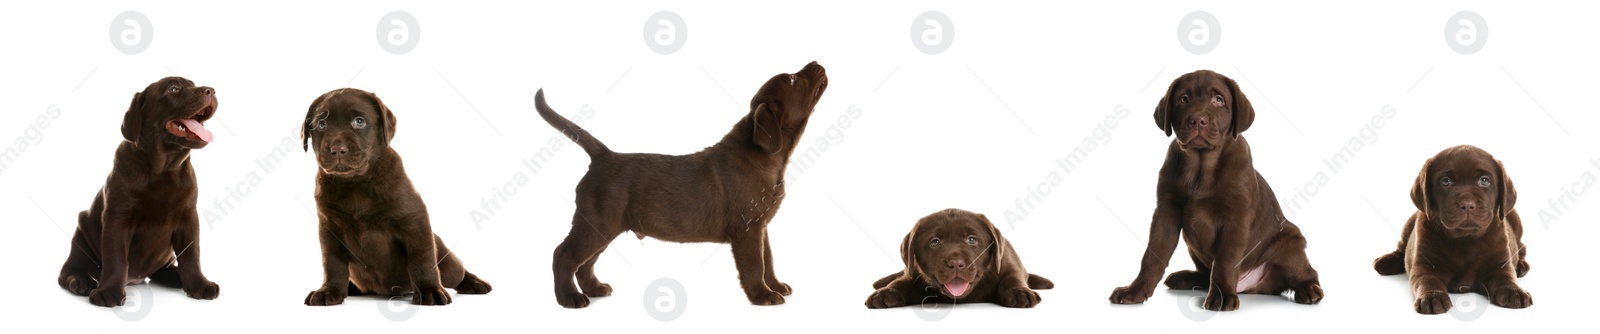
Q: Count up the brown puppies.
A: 6